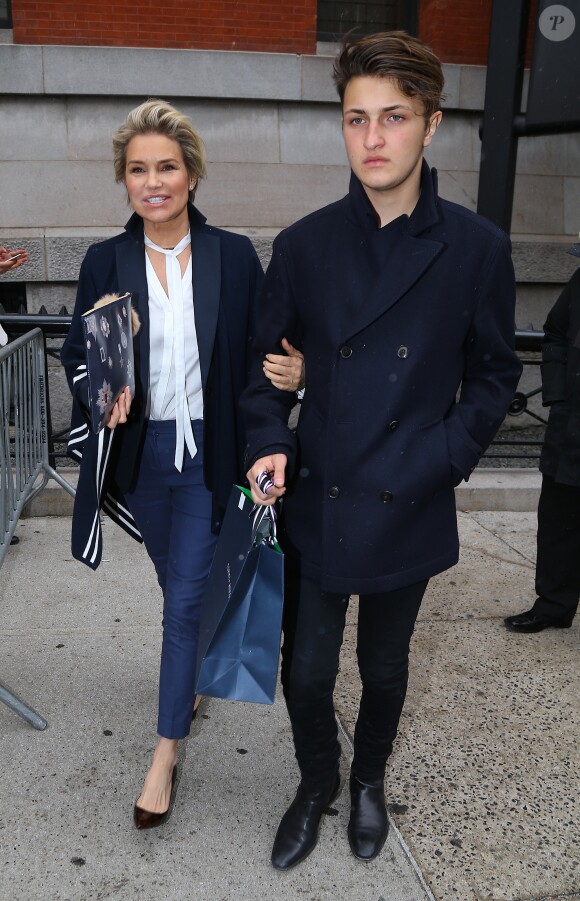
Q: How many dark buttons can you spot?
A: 5